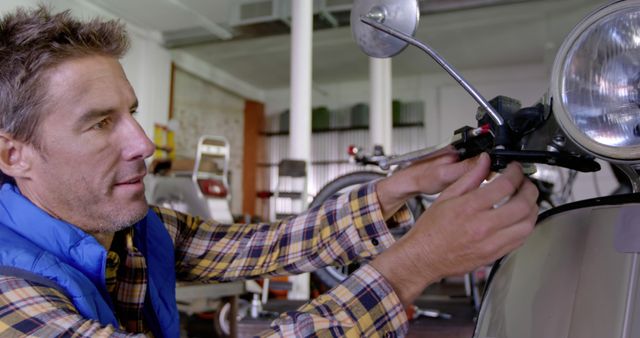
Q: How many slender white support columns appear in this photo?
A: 2